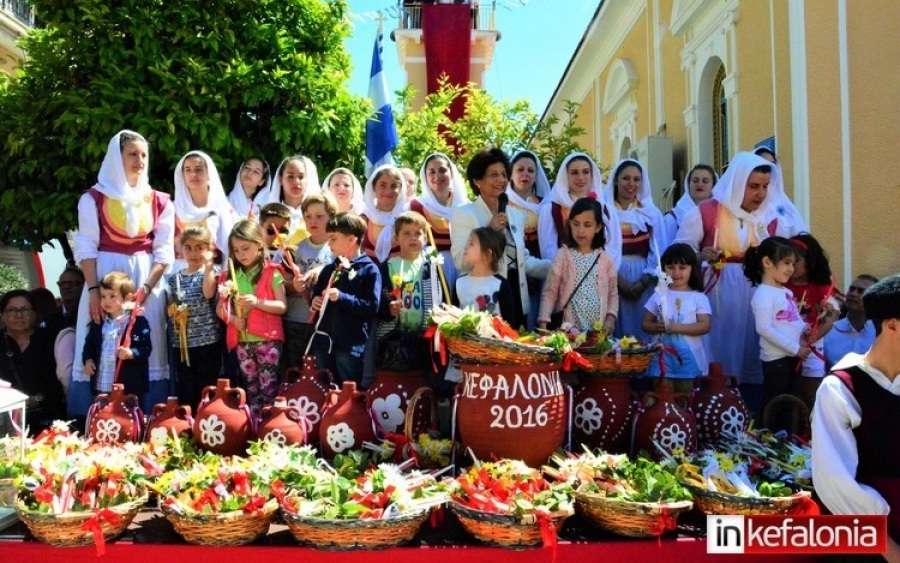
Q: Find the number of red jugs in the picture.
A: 11